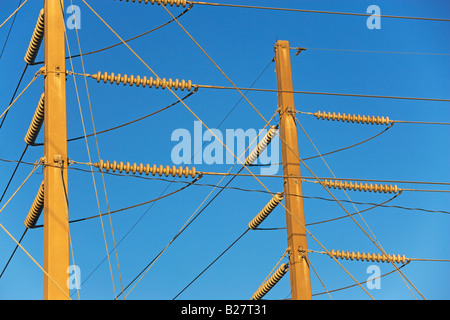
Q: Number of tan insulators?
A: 12